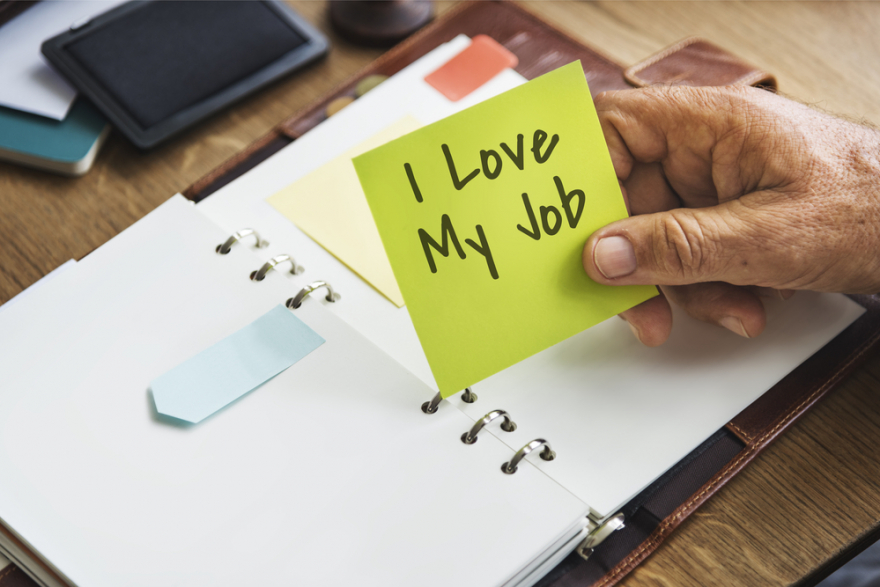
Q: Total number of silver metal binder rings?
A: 6